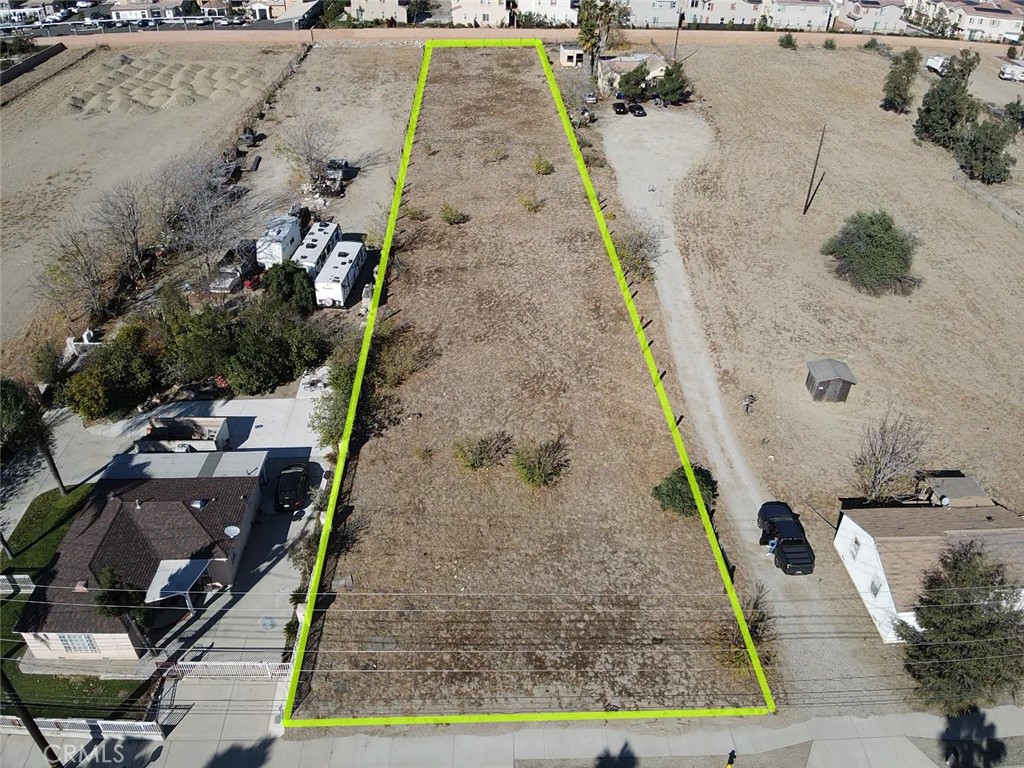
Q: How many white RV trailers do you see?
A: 3